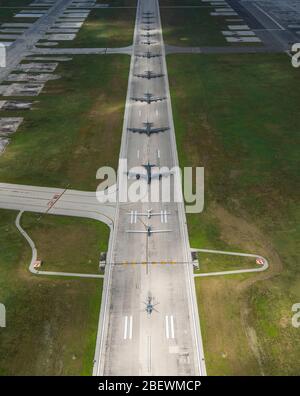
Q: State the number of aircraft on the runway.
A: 14